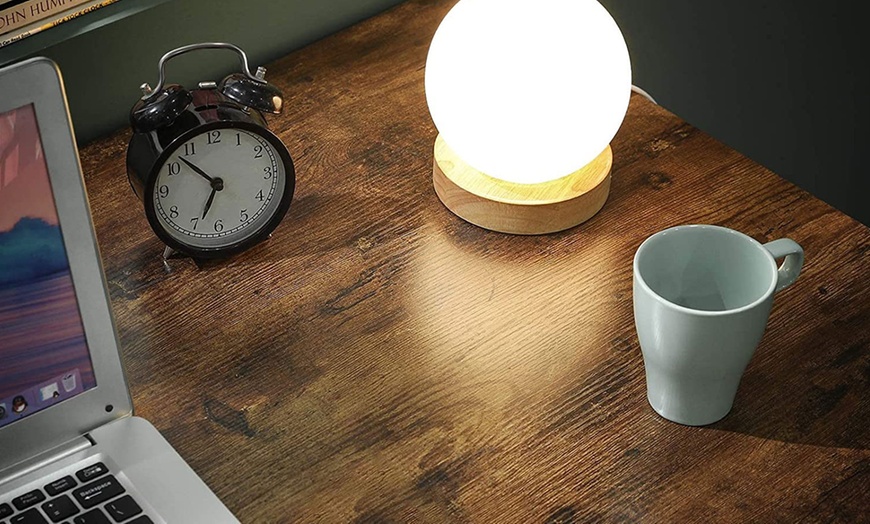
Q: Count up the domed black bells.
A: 2